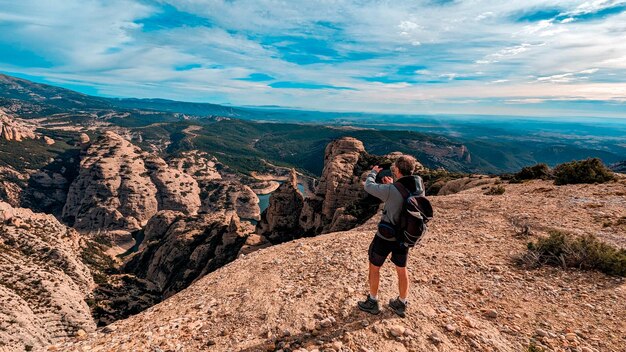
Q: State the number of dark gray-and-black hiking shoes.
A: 2